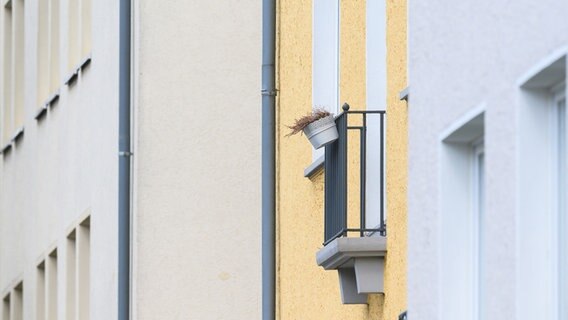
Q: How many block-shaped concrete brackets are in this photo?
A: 2